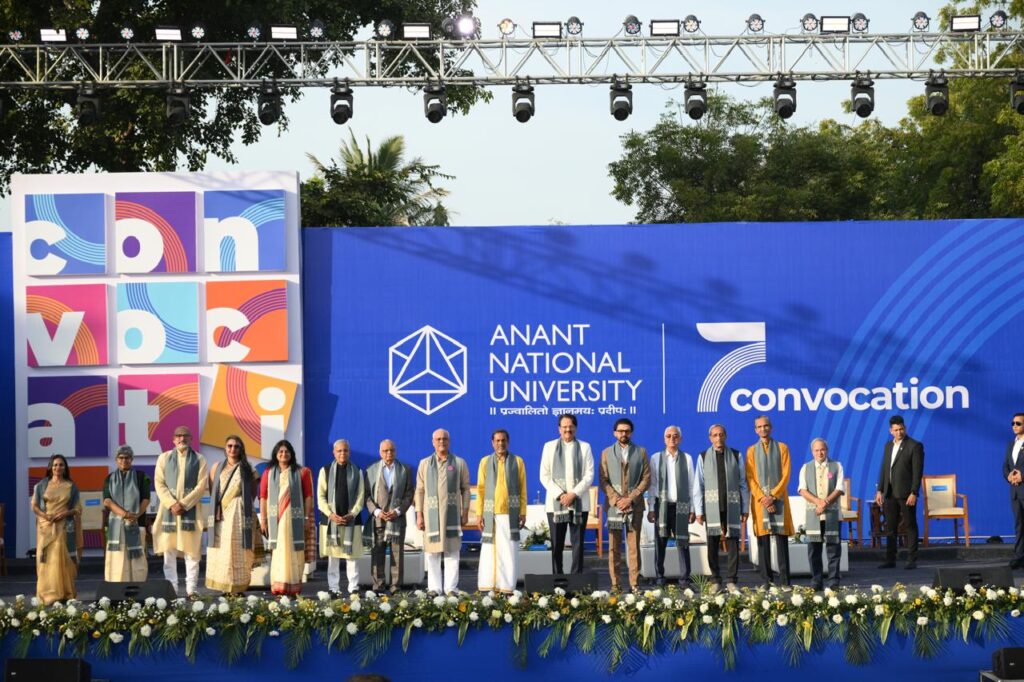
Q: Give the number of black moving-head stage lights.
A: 12